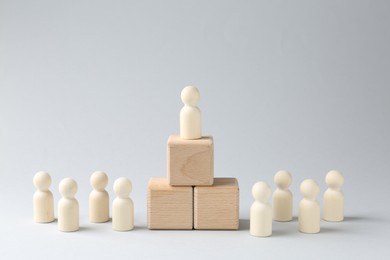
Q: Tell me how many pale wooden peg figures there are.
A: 9